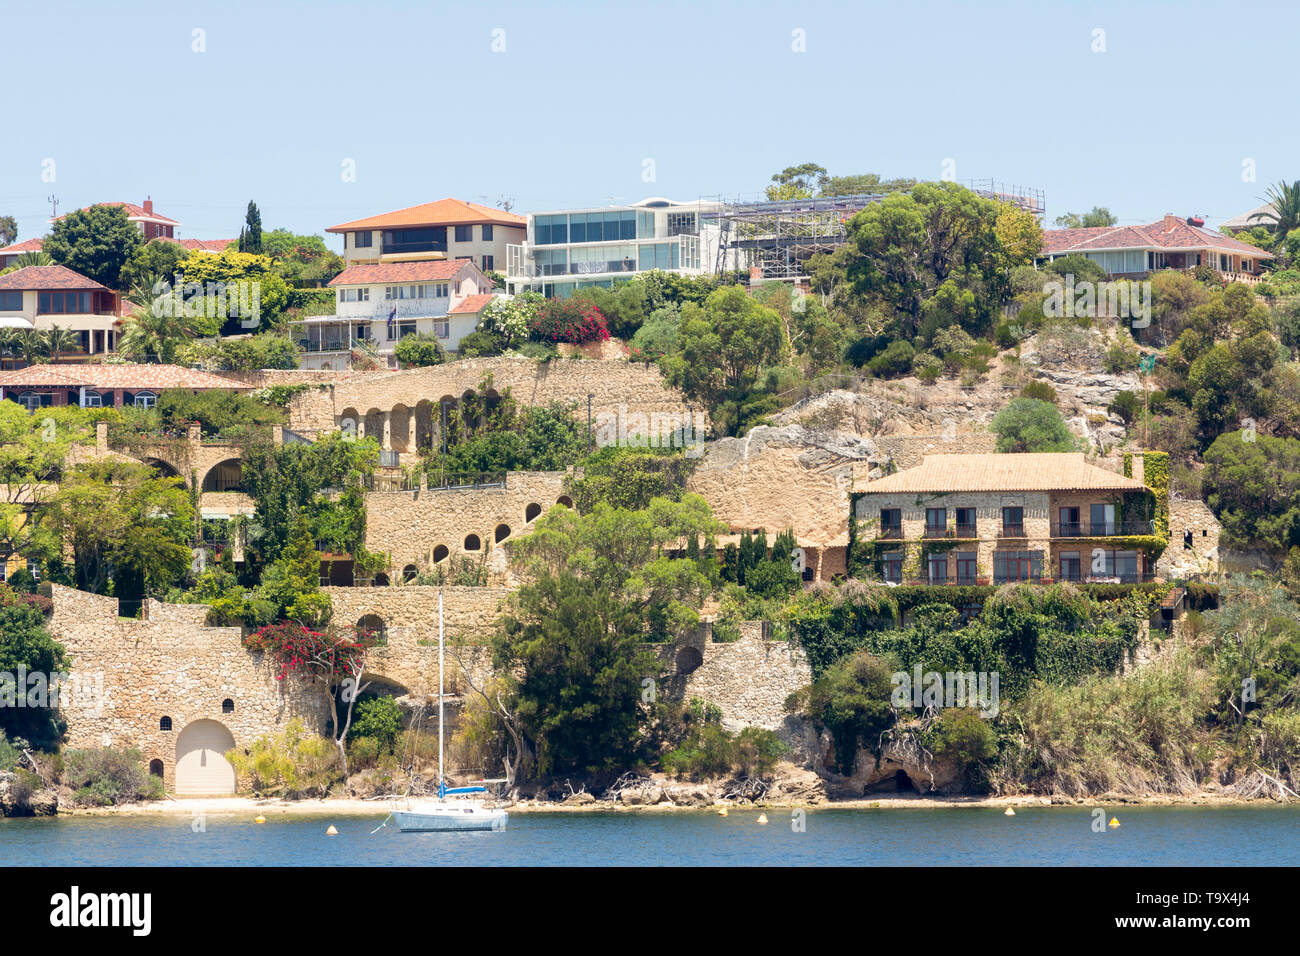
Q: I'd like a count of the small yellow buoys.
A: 6